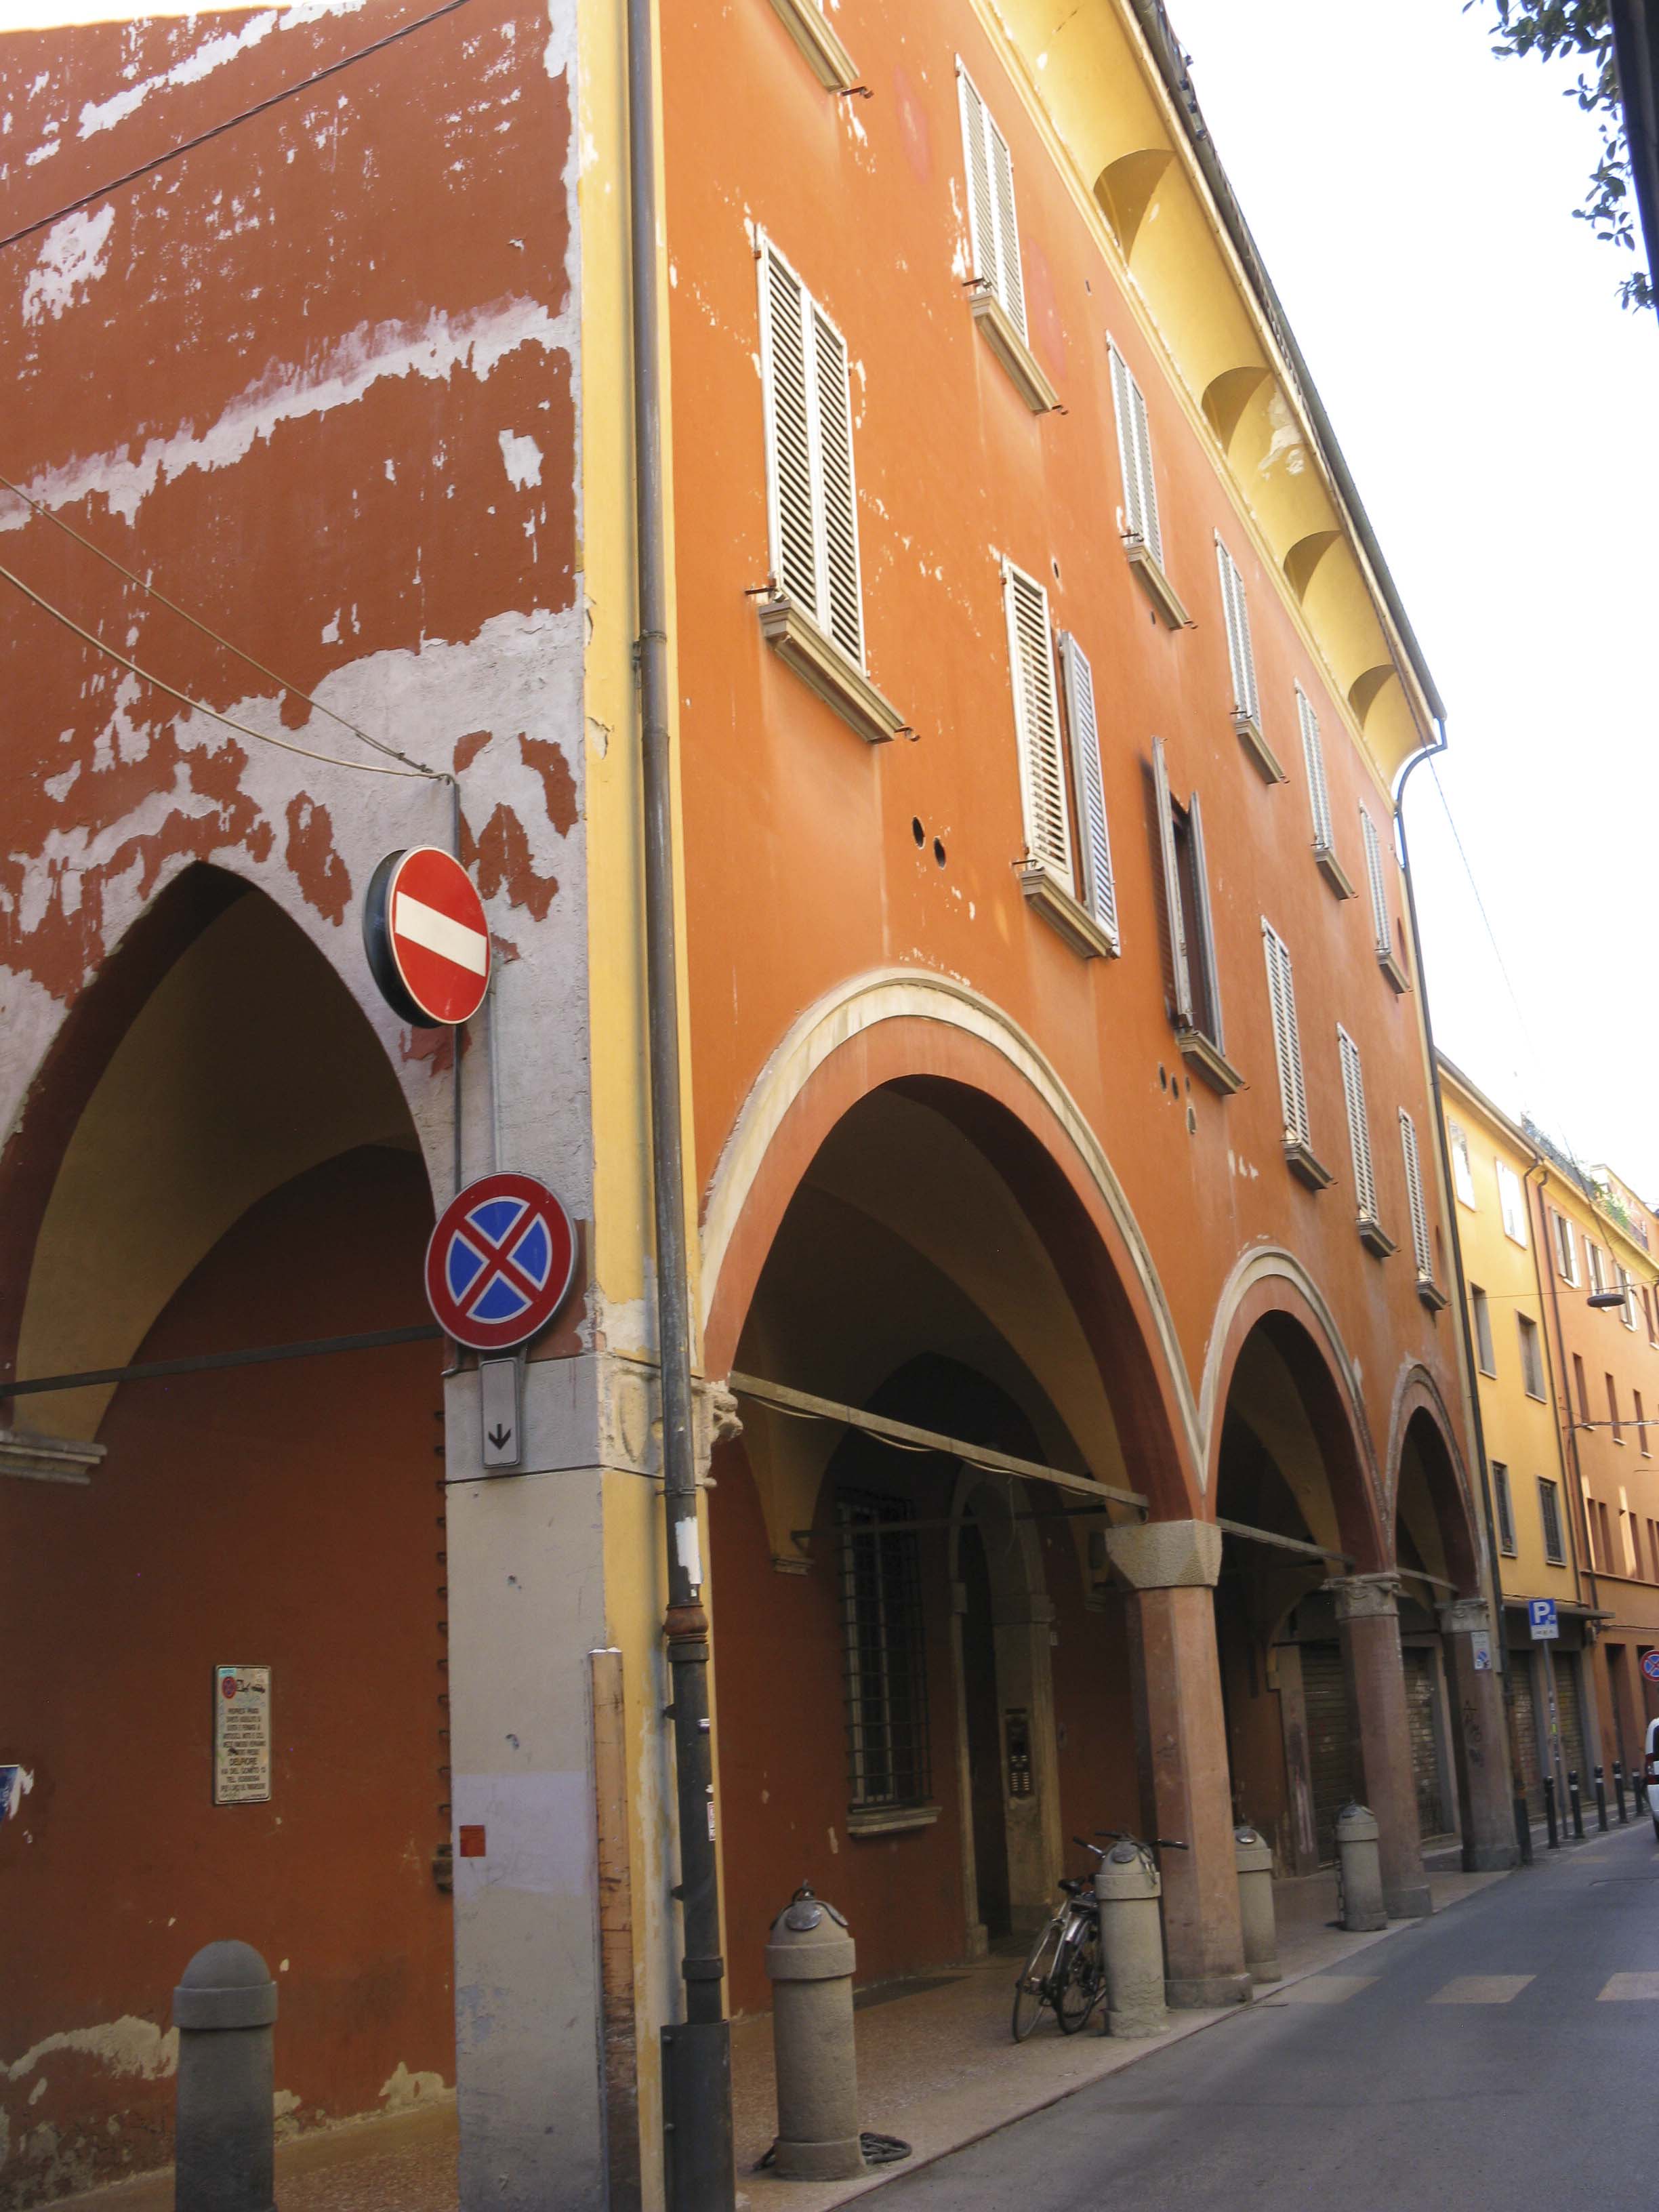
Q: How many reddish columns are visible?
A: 3